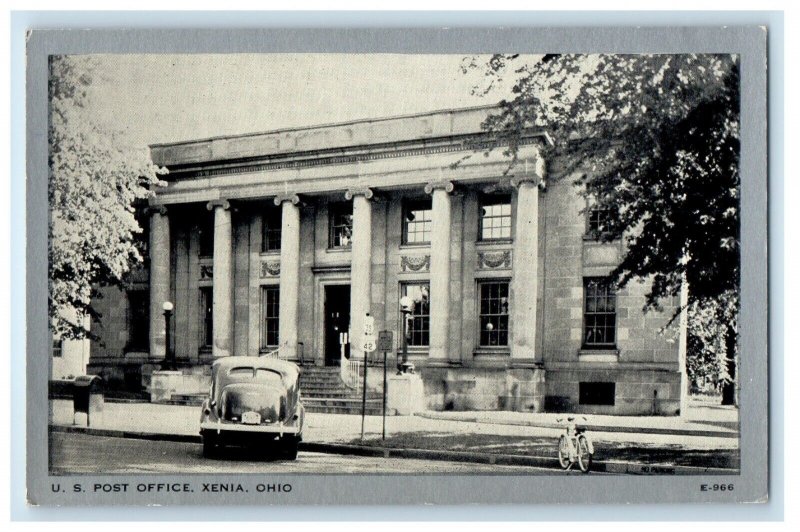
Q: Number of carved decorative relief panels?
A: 4